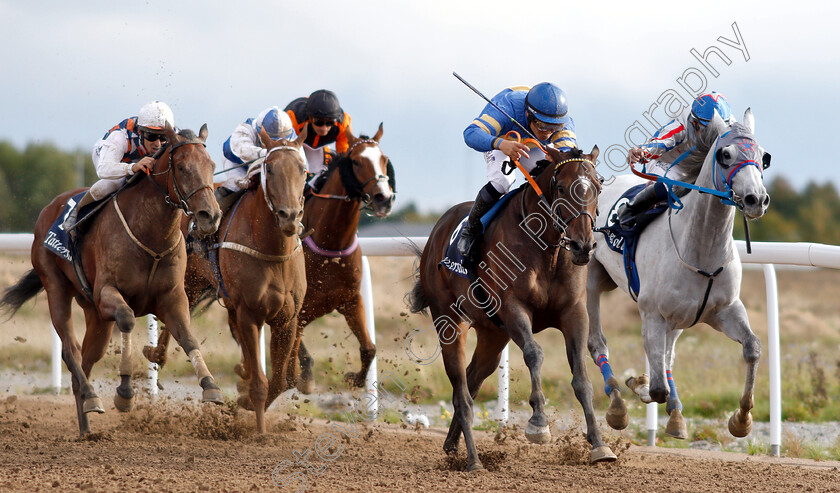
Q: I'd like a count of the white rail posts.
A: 7